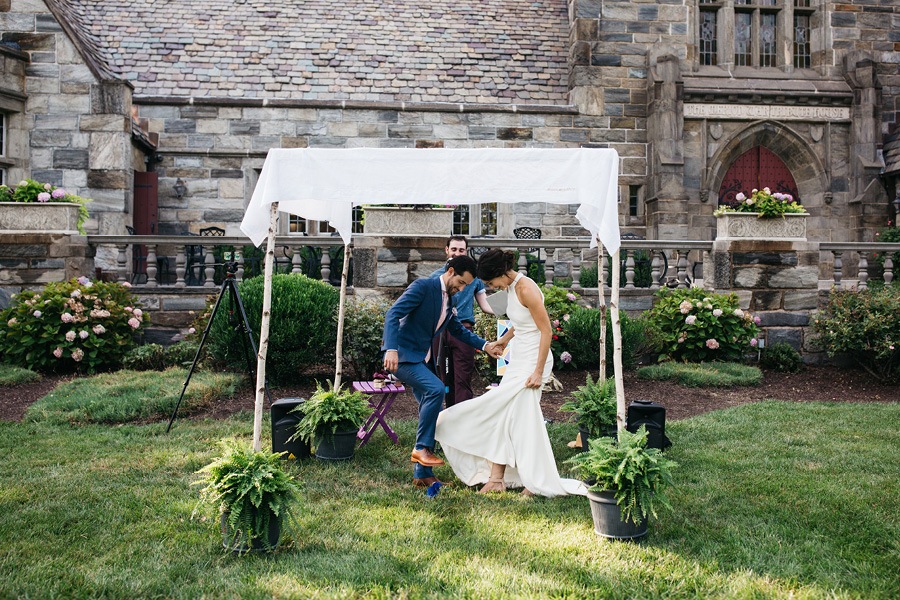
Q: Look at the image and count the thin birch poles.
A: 4